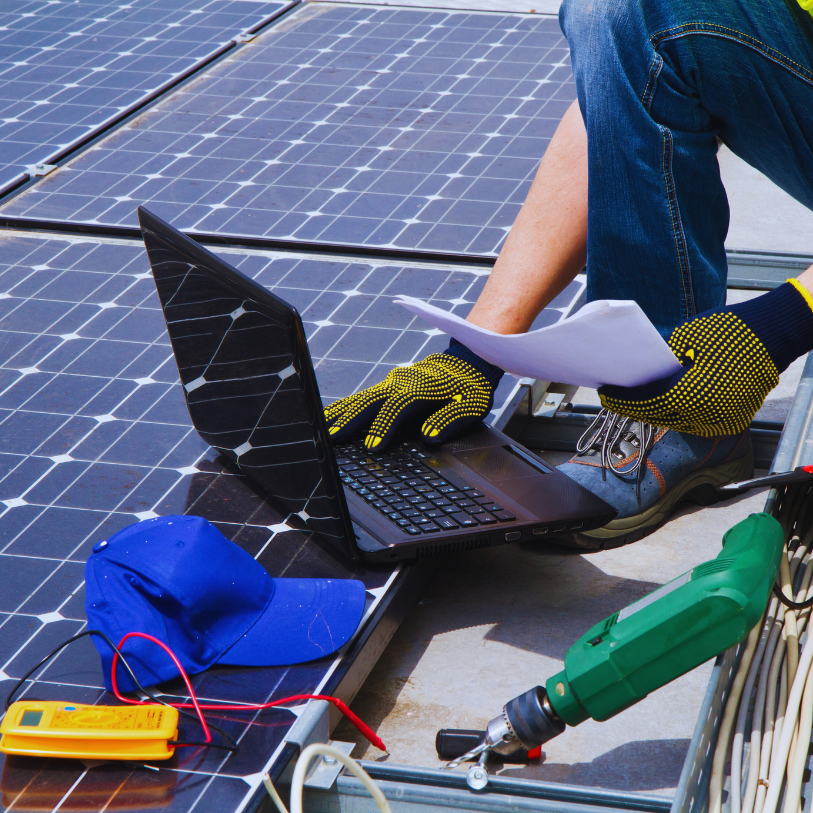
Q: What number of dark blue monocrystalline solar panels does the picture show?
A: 3